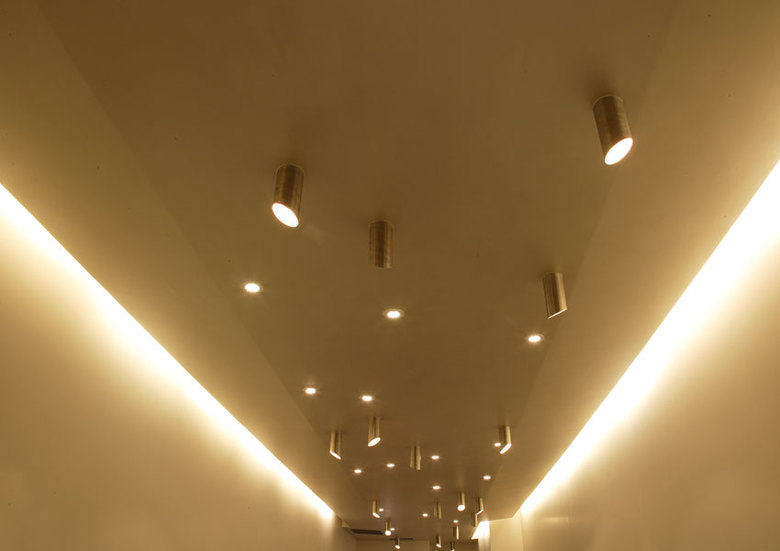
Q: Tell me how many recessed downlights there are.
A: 15